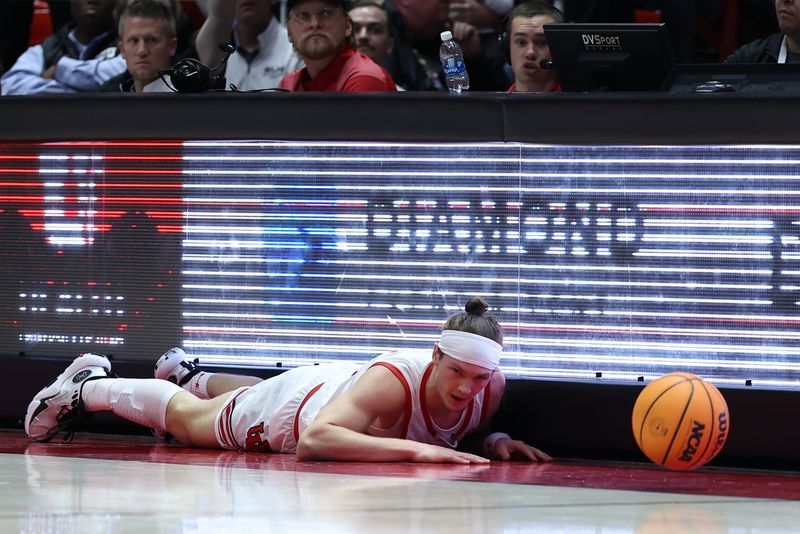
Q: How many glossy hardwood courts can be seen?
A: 1